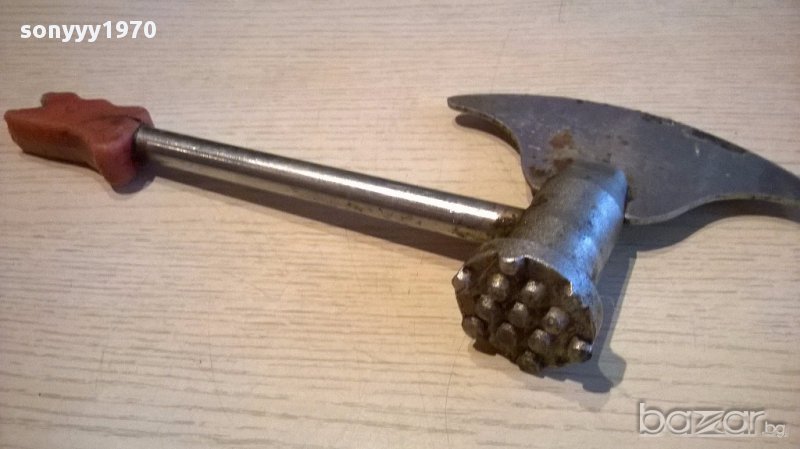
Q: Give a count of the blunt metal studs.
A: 13